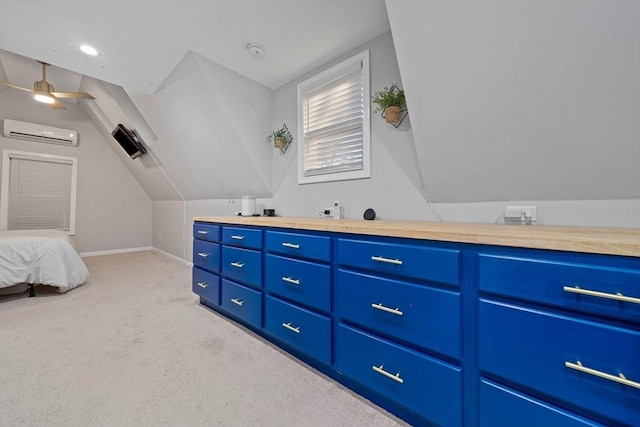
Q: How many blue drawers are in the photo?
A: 15